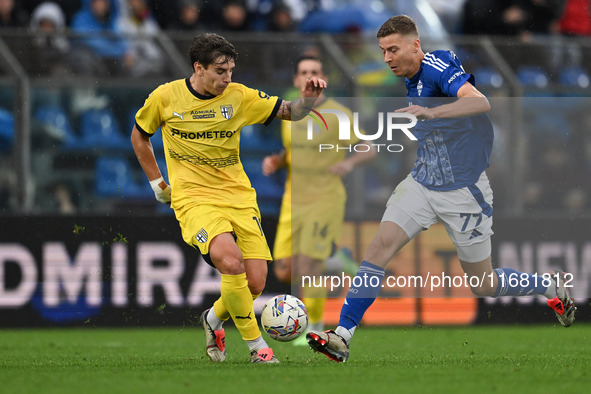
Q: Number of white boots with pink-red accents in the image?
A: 4